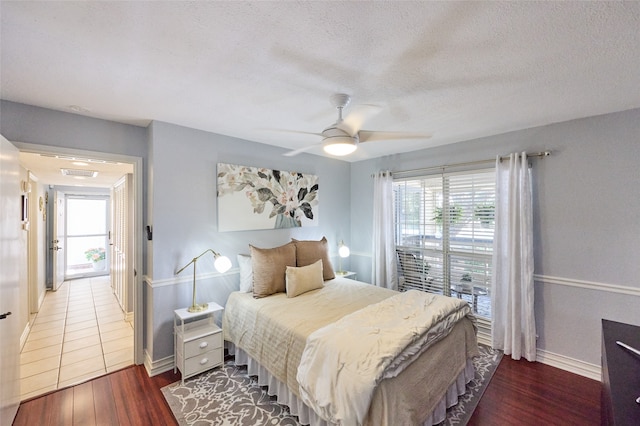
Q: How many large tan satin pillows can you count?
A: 2